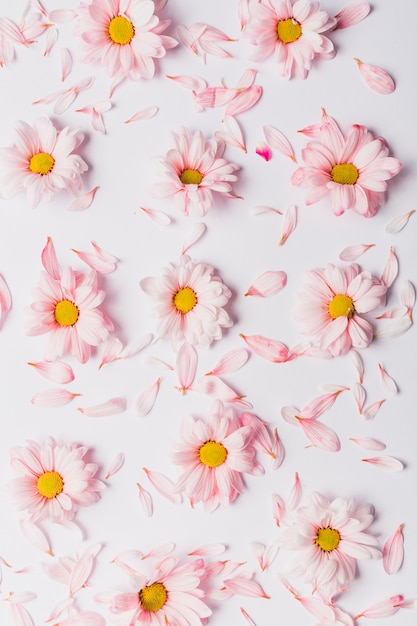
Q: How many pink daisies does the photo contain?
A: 12